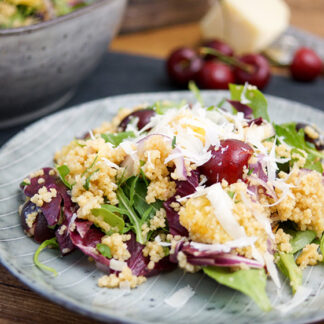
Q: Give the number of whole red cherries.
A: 5